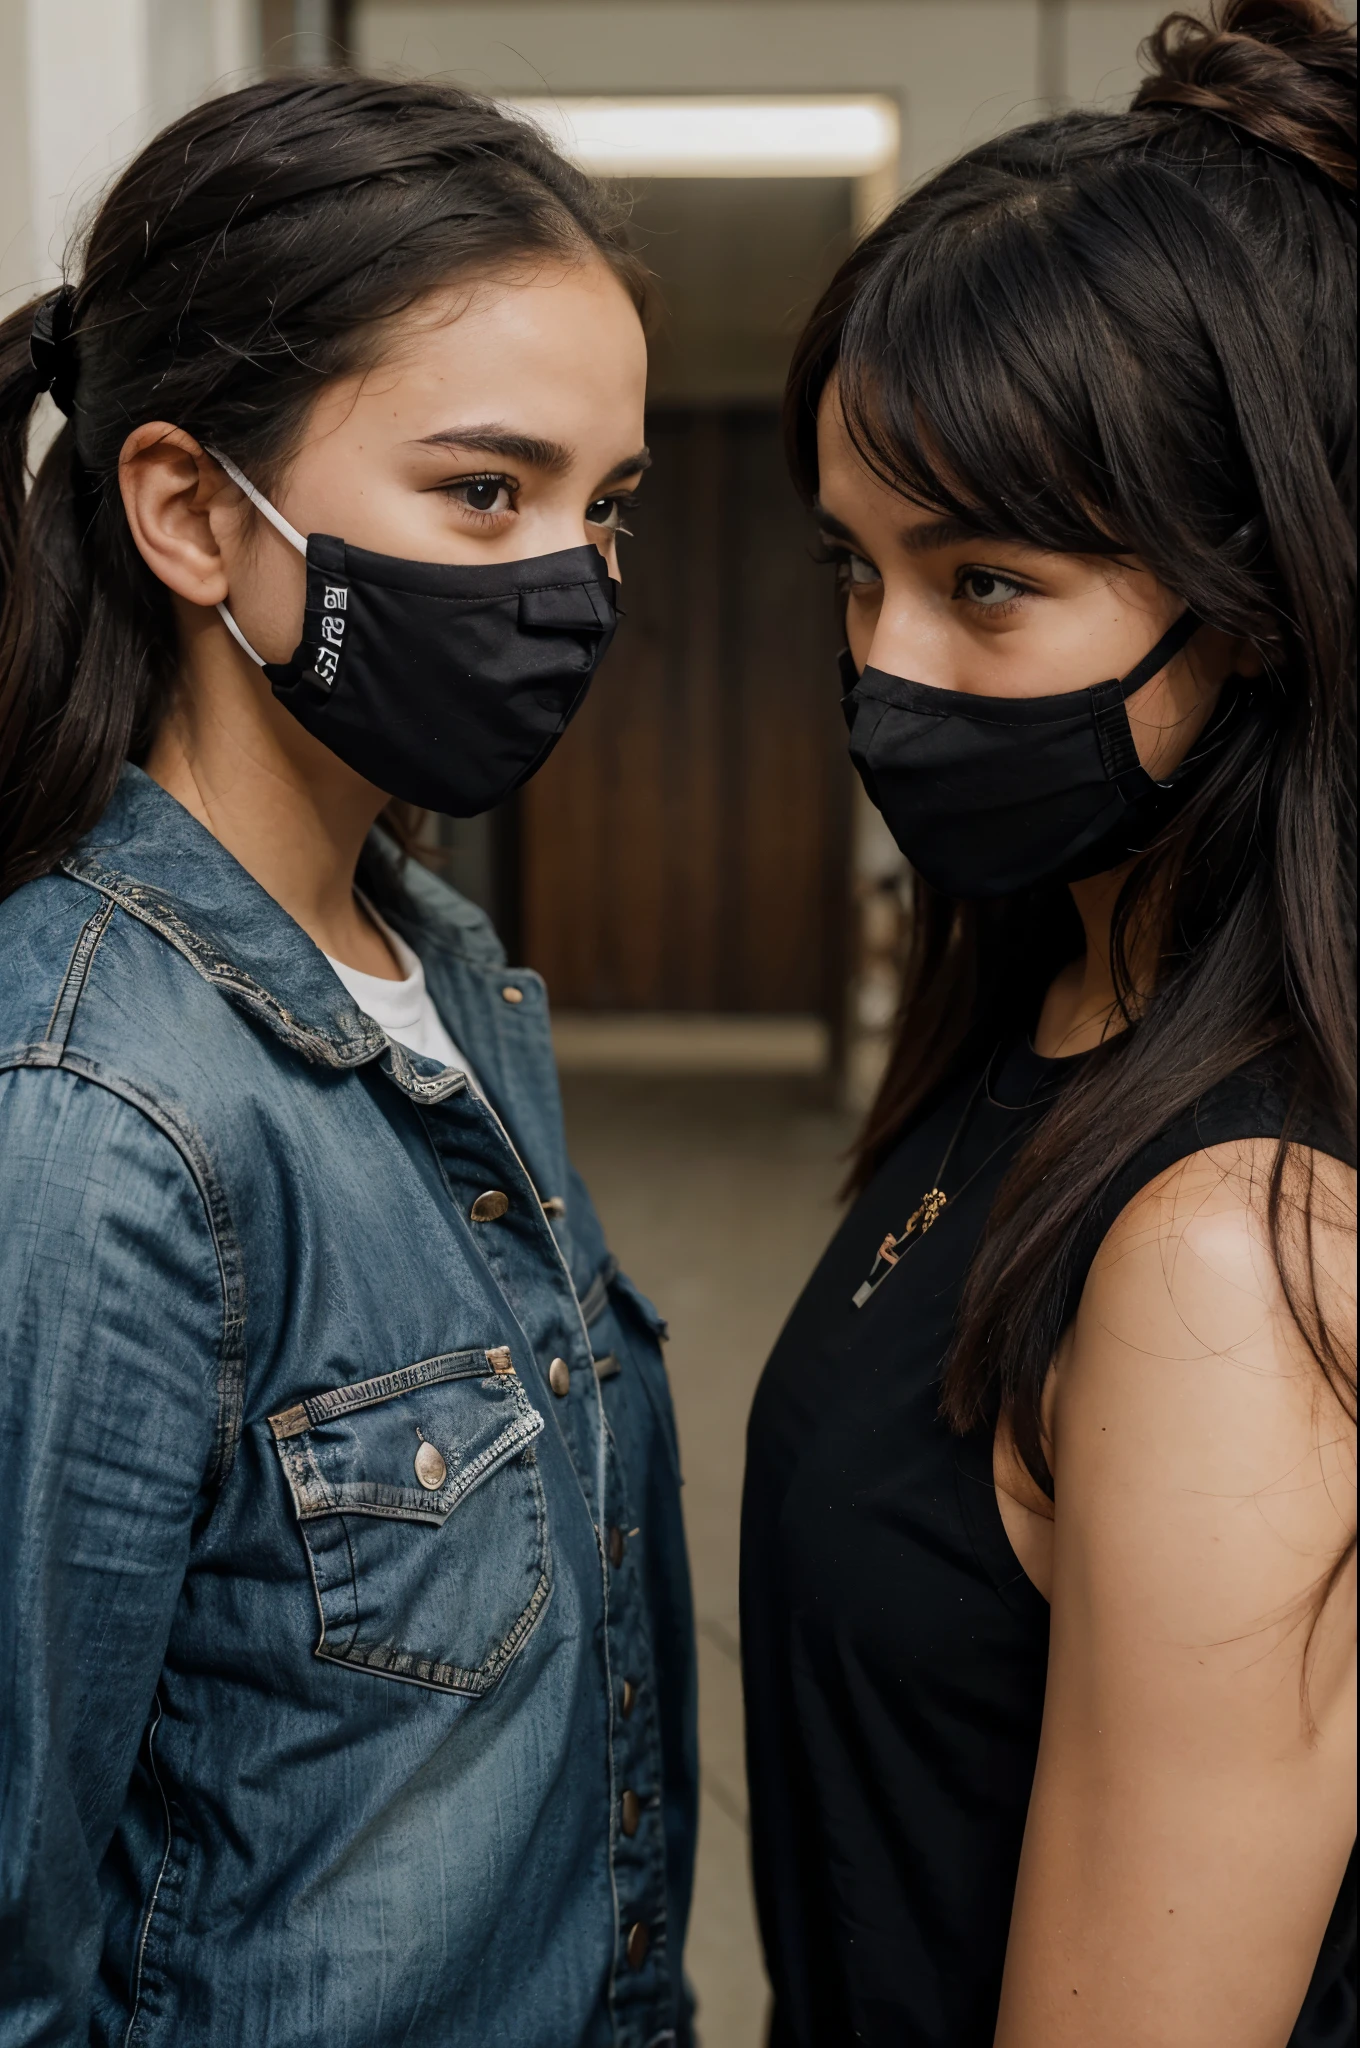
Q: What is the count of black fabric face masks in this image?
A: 2